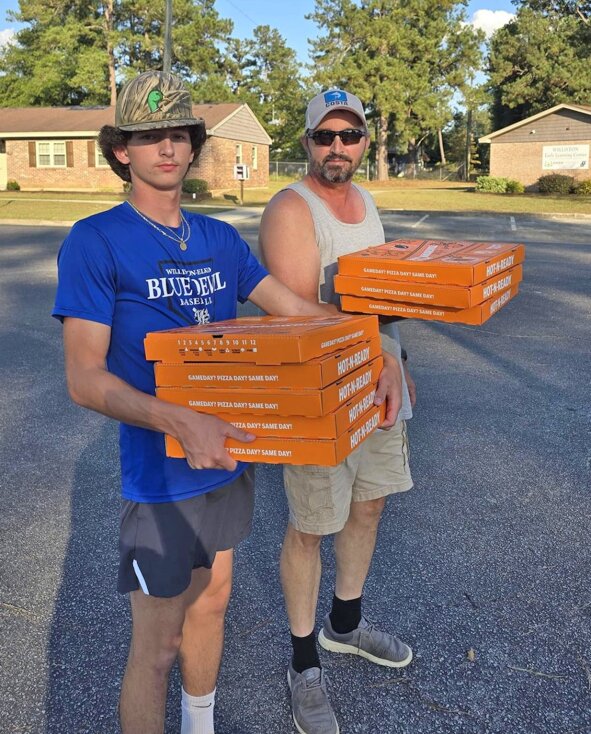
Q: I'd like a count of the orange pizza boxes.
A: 8